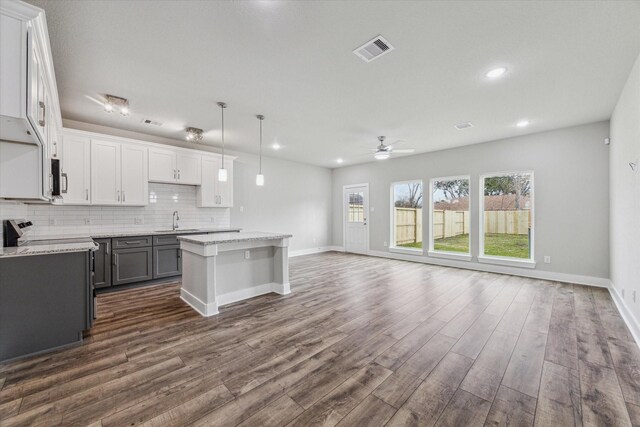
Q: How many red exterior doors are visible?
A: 0